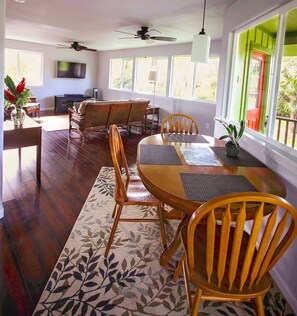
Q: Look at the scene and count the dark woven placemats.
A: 4